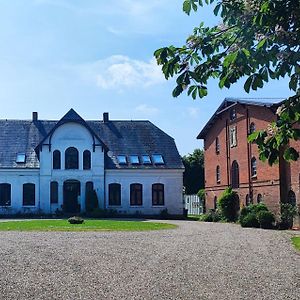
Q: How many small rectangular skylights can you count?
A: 5